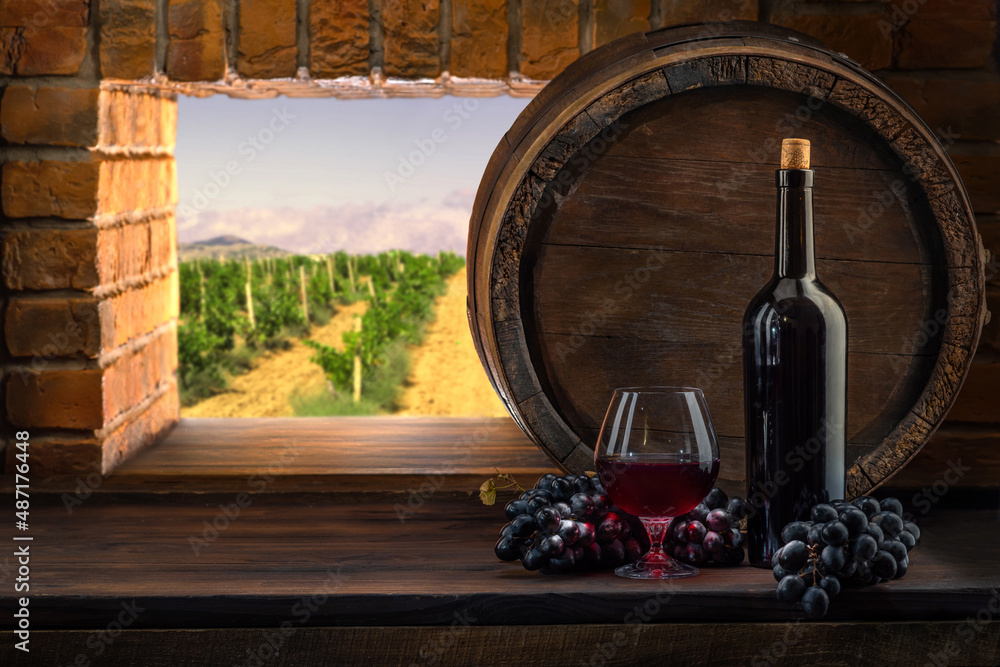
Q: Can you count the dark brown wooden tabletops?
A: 1